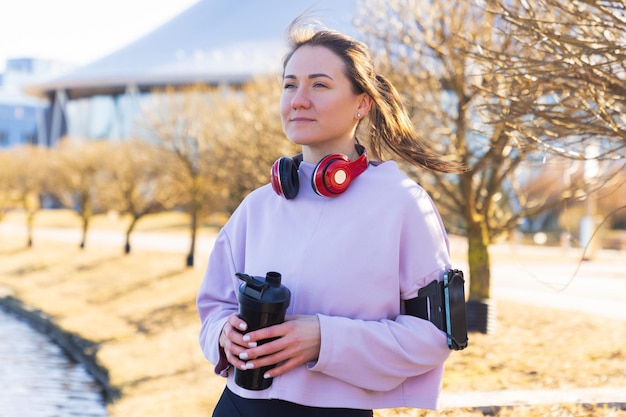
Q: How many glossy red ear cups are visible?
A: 2